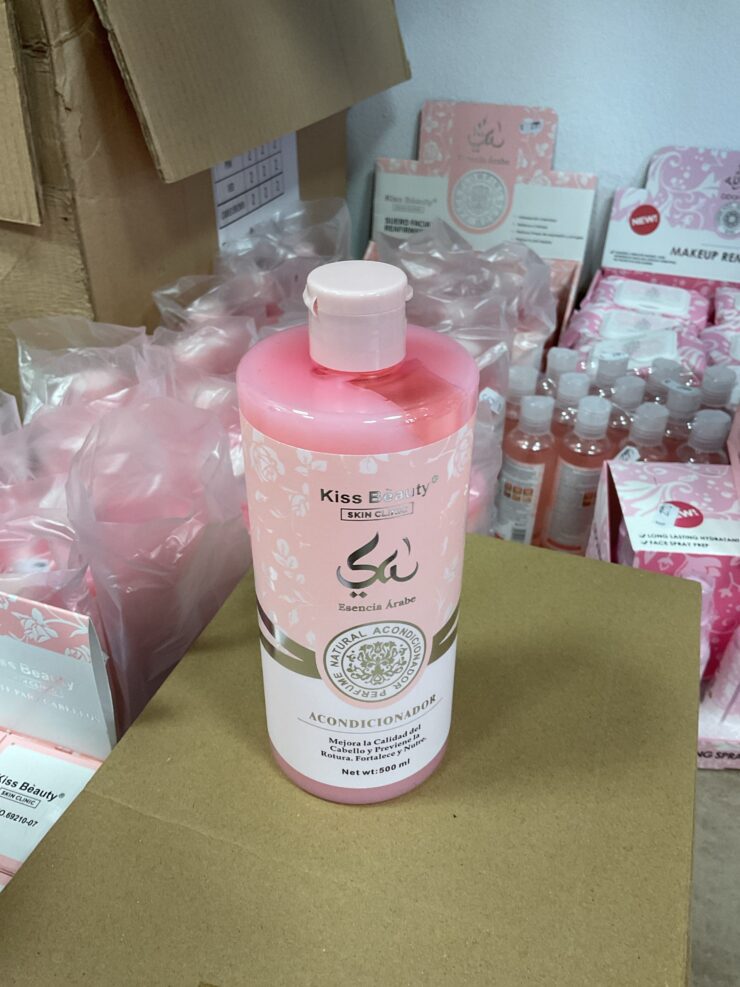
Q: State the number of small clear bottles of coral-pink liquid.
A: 12